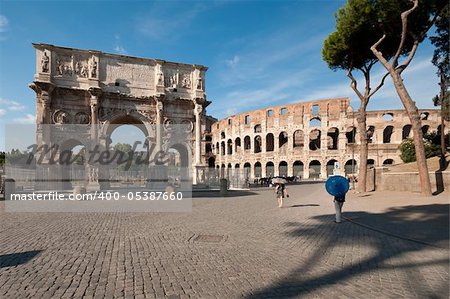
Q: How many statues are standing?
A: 4